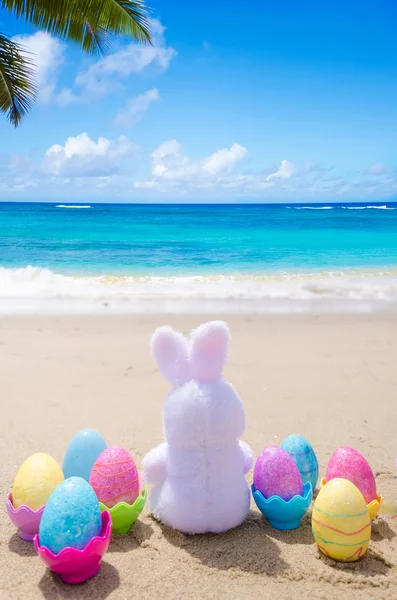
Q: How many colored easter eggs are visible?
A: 8